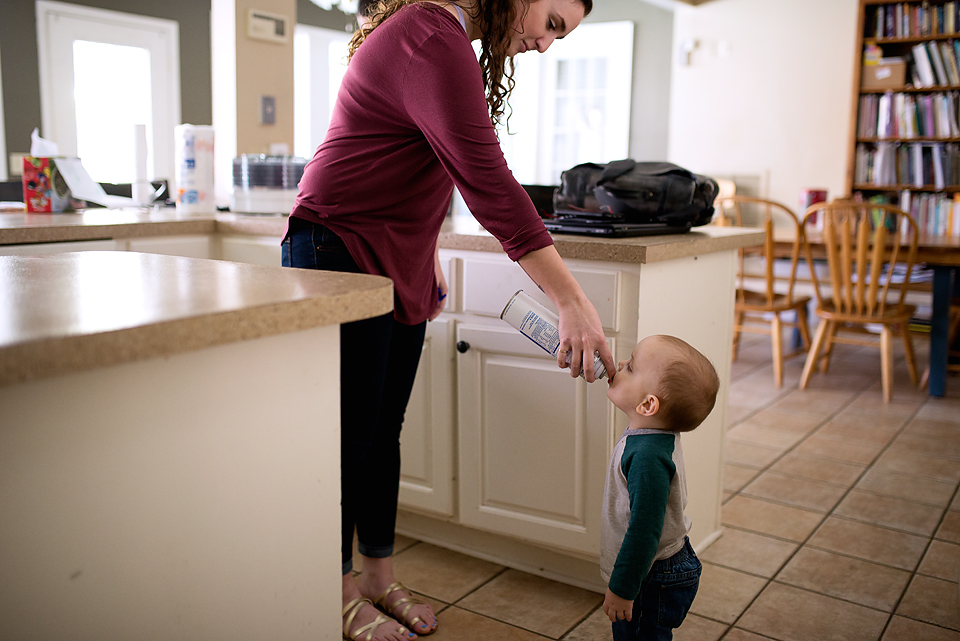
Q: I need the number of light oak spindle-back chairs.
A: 2